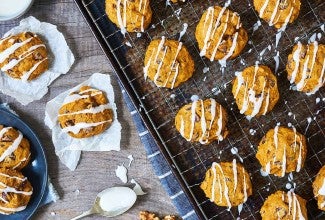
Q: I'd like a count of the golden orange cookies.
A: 15